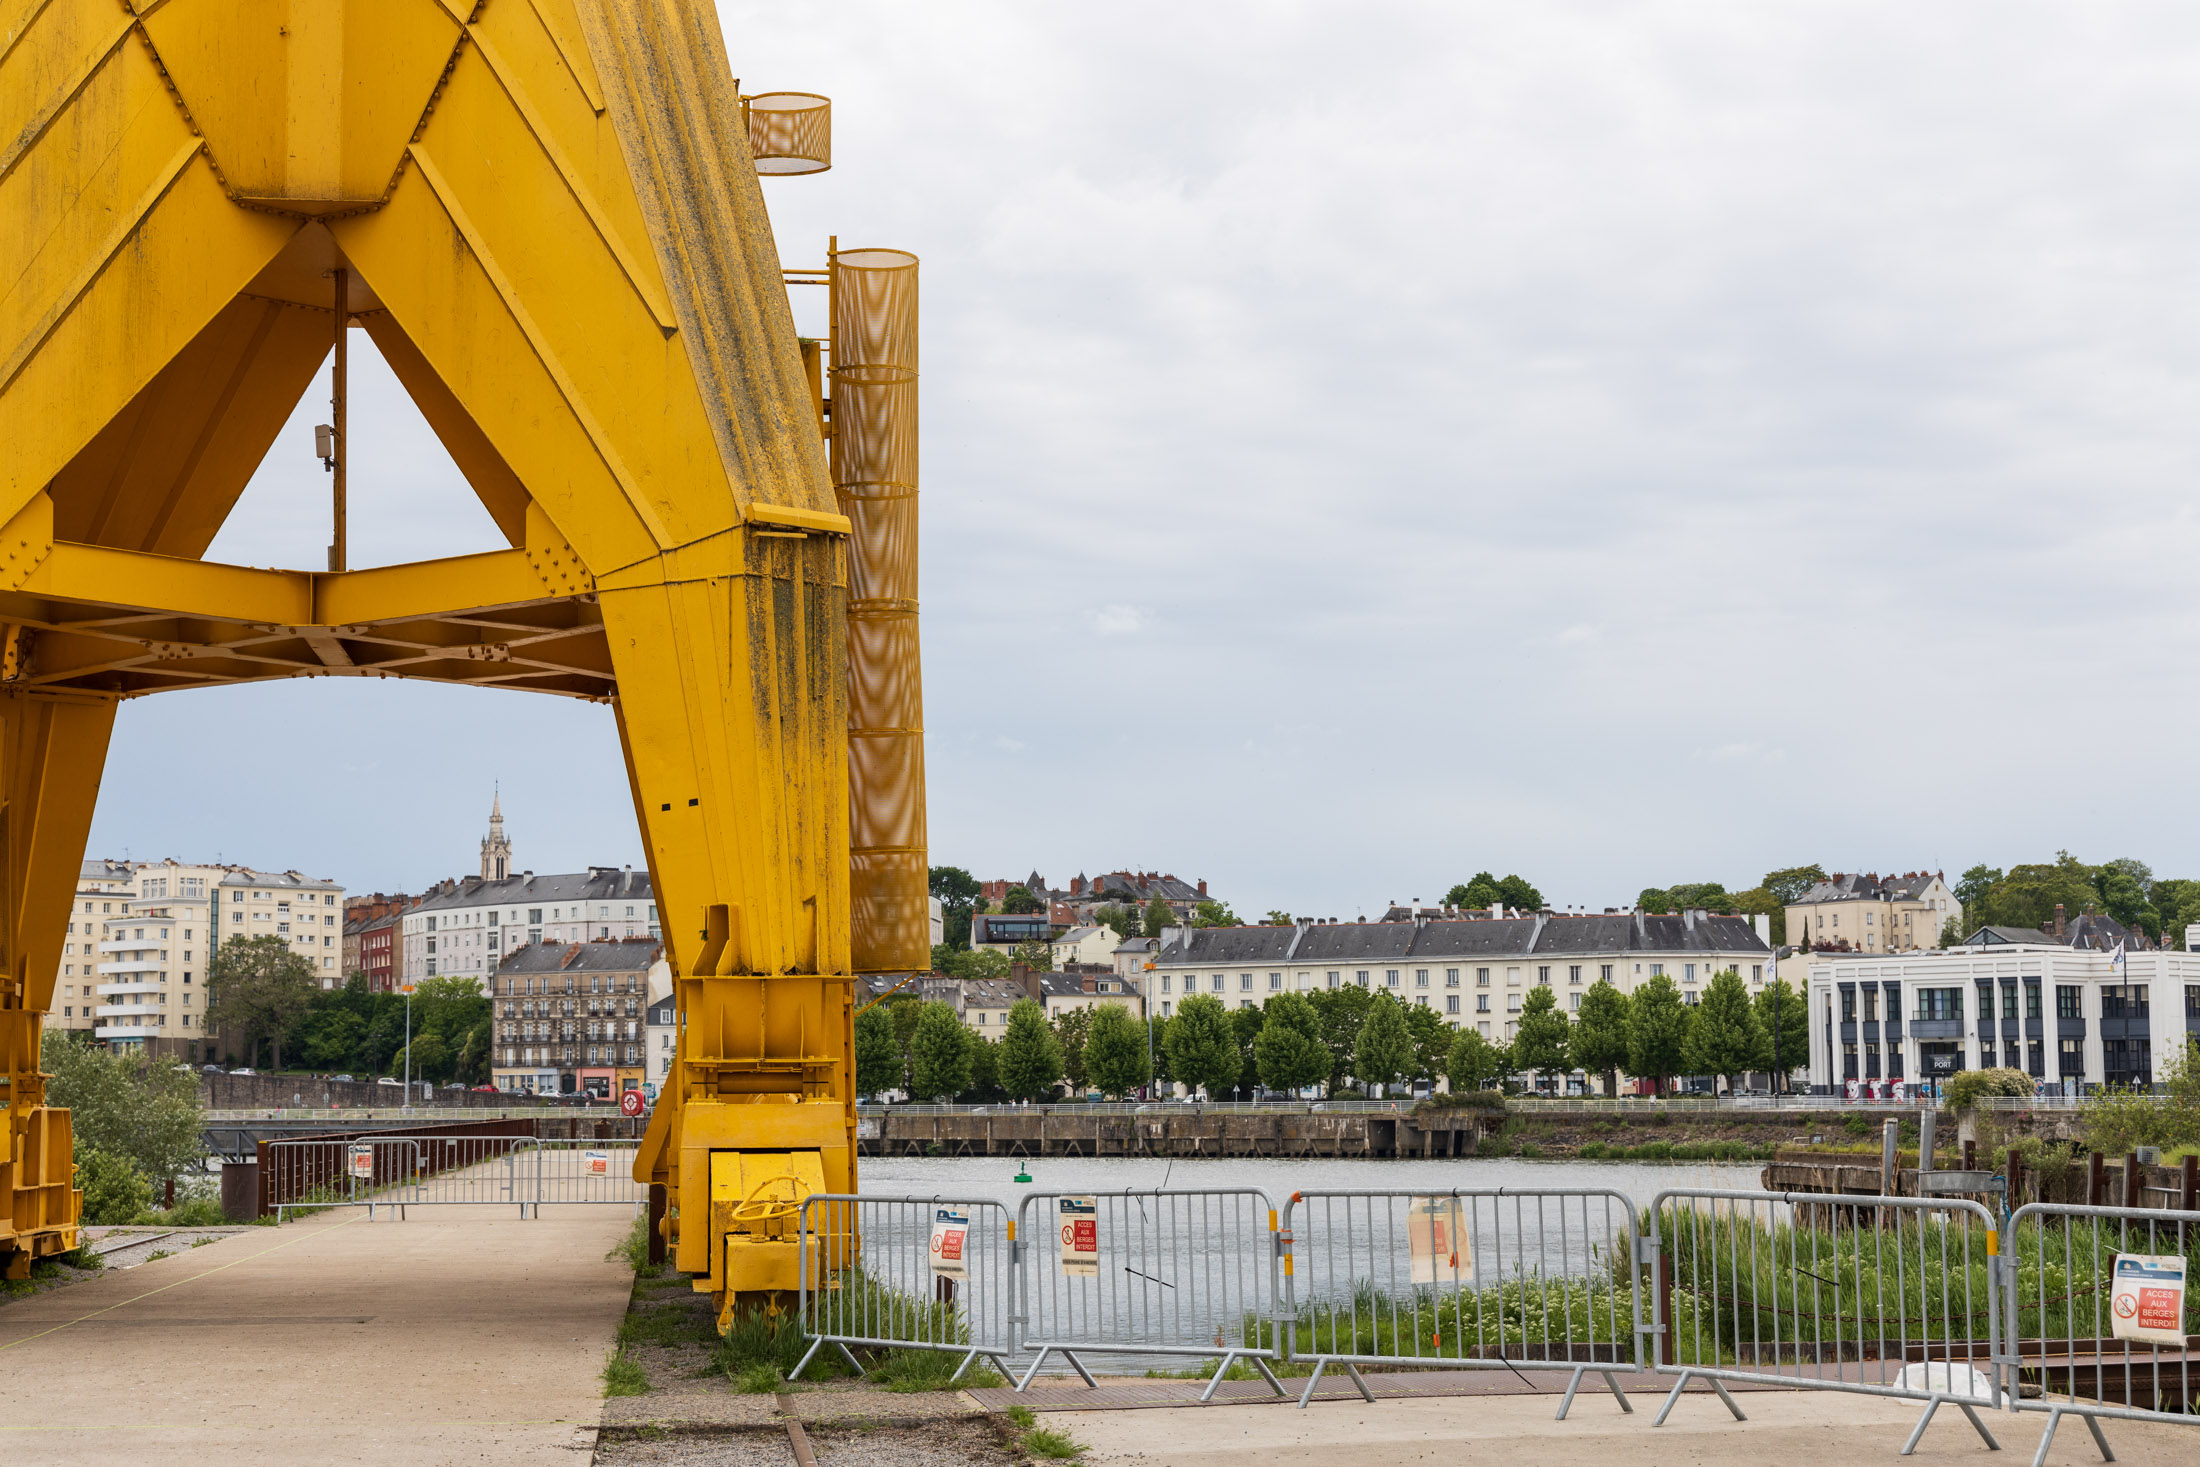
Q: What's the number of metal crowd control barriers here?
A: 8